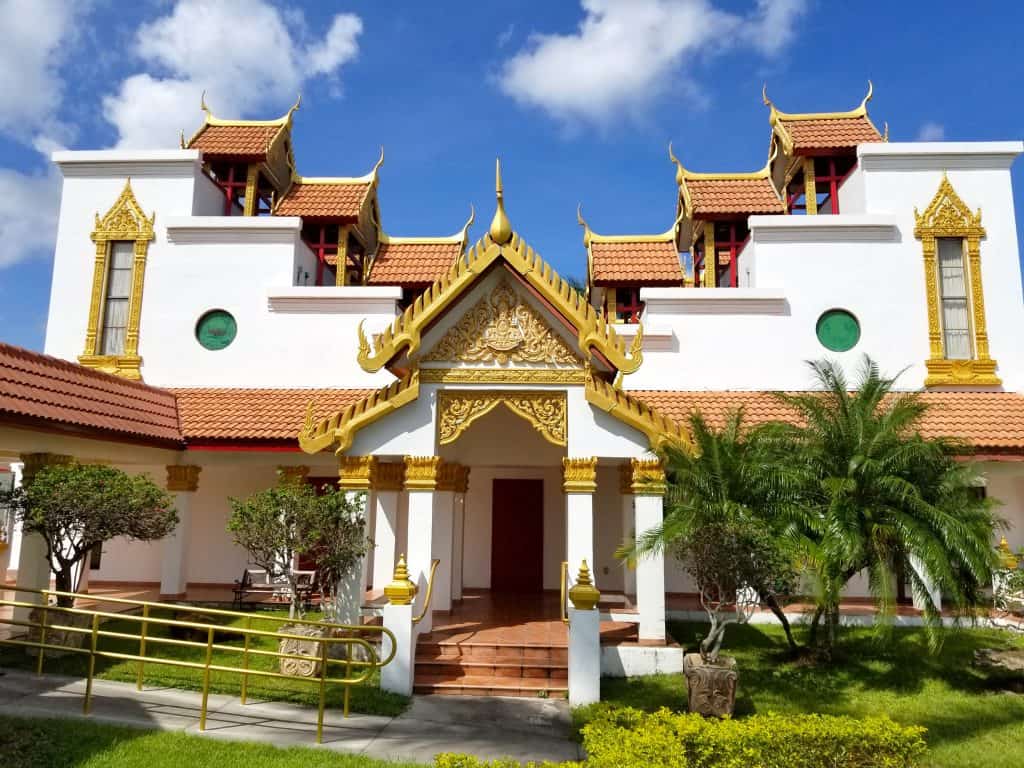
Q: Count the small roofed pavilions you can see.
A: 6